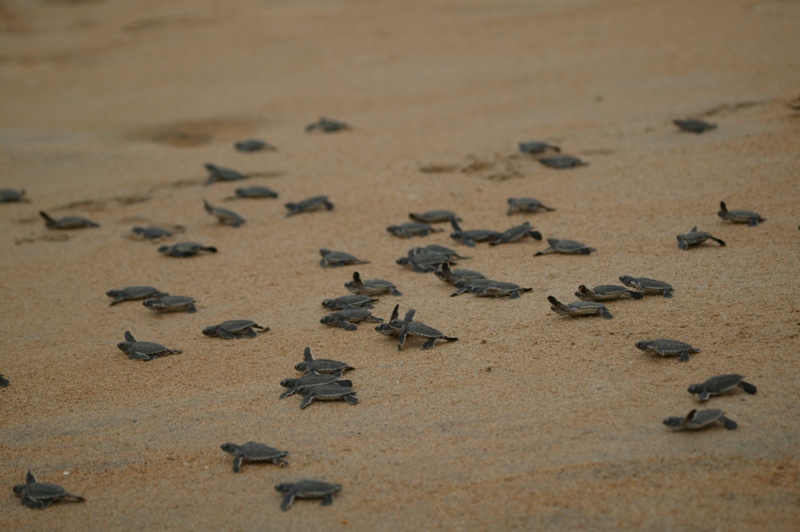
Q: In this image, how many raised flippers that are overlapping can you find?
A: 2